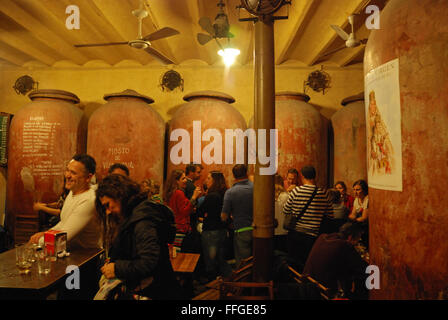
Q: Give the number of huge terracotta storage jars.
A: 6